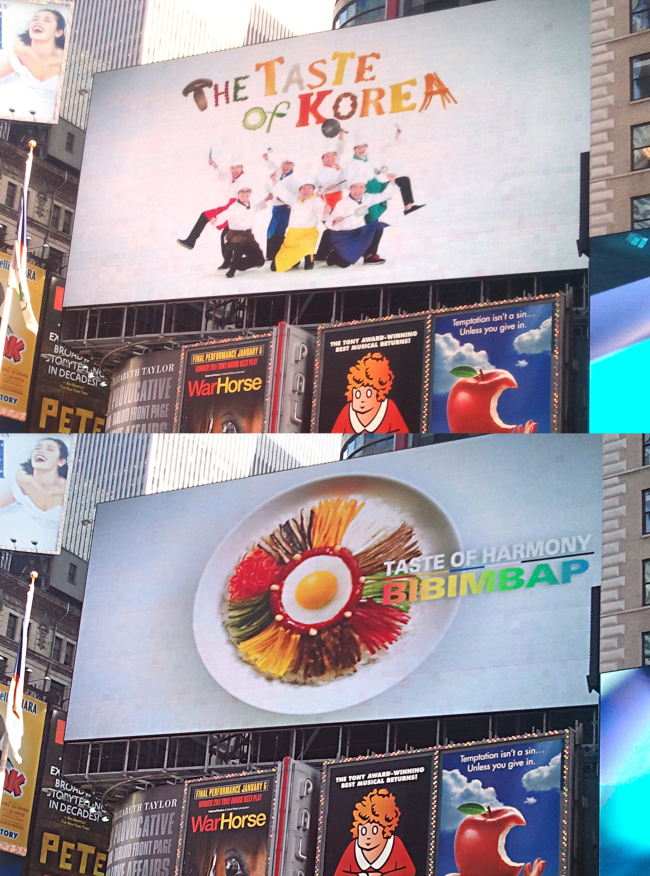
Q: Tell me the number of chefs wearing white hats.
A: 7